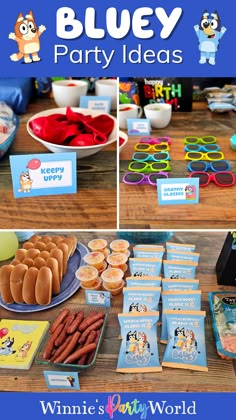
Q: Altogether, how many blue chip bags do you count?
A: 12